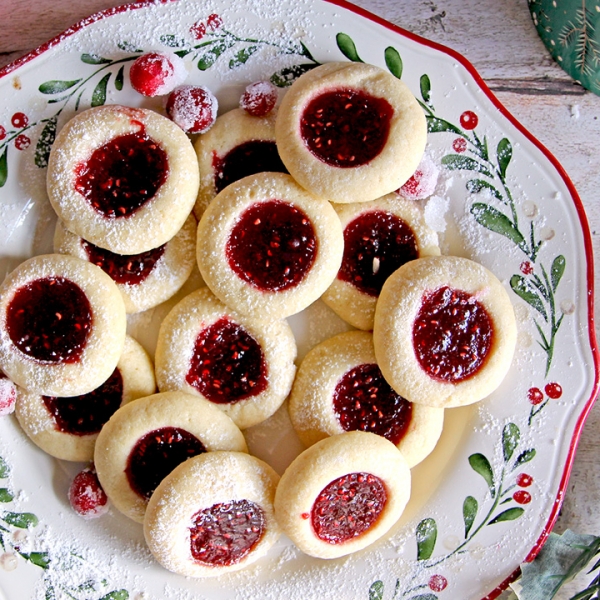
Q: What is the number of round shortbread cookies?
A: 14